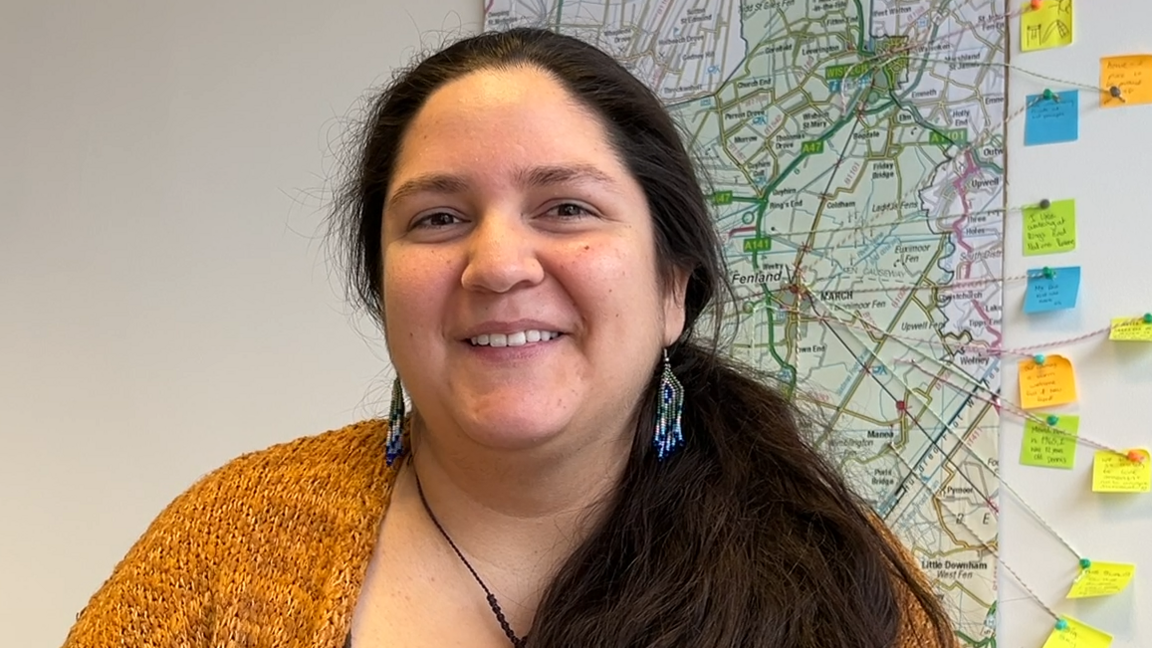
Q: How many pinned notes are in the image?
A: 11